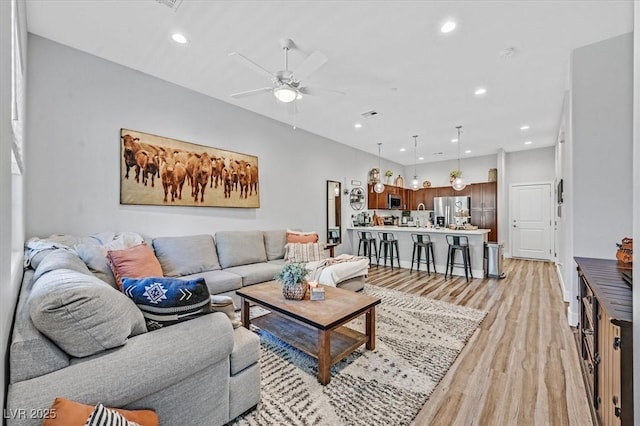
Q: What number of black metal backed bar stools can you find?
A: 4